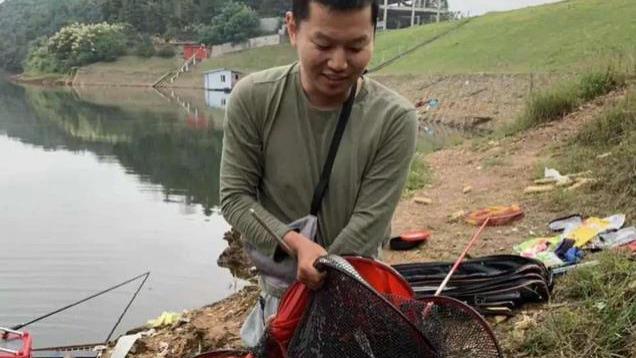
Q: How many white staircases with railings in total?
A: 1